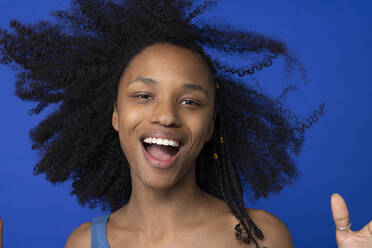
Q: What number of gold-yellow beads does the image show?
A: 3